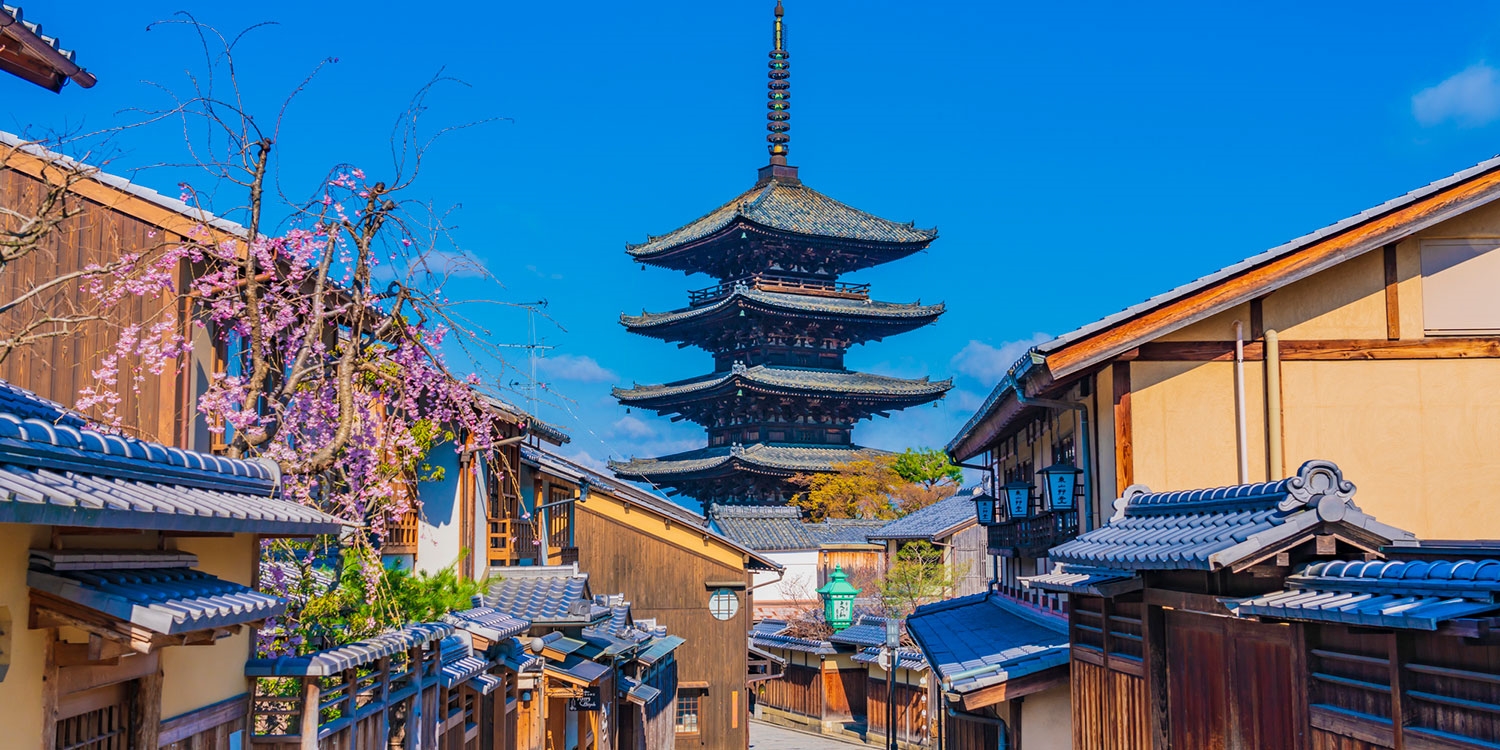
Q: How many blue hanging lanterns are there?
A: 3